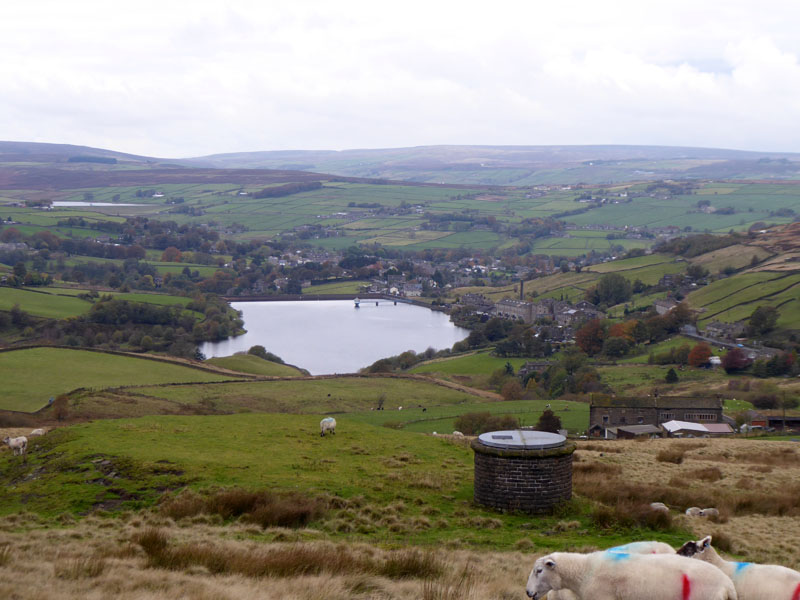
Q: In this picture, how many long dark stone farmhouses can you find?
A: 1